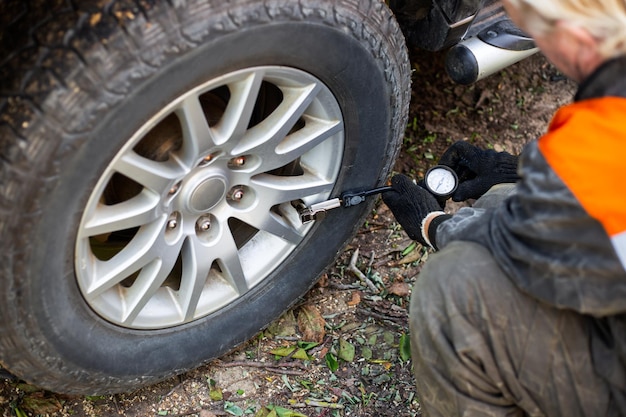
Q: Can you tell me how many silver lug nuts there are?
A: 6